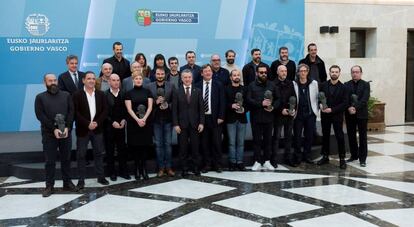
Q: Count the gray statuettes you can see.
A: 8